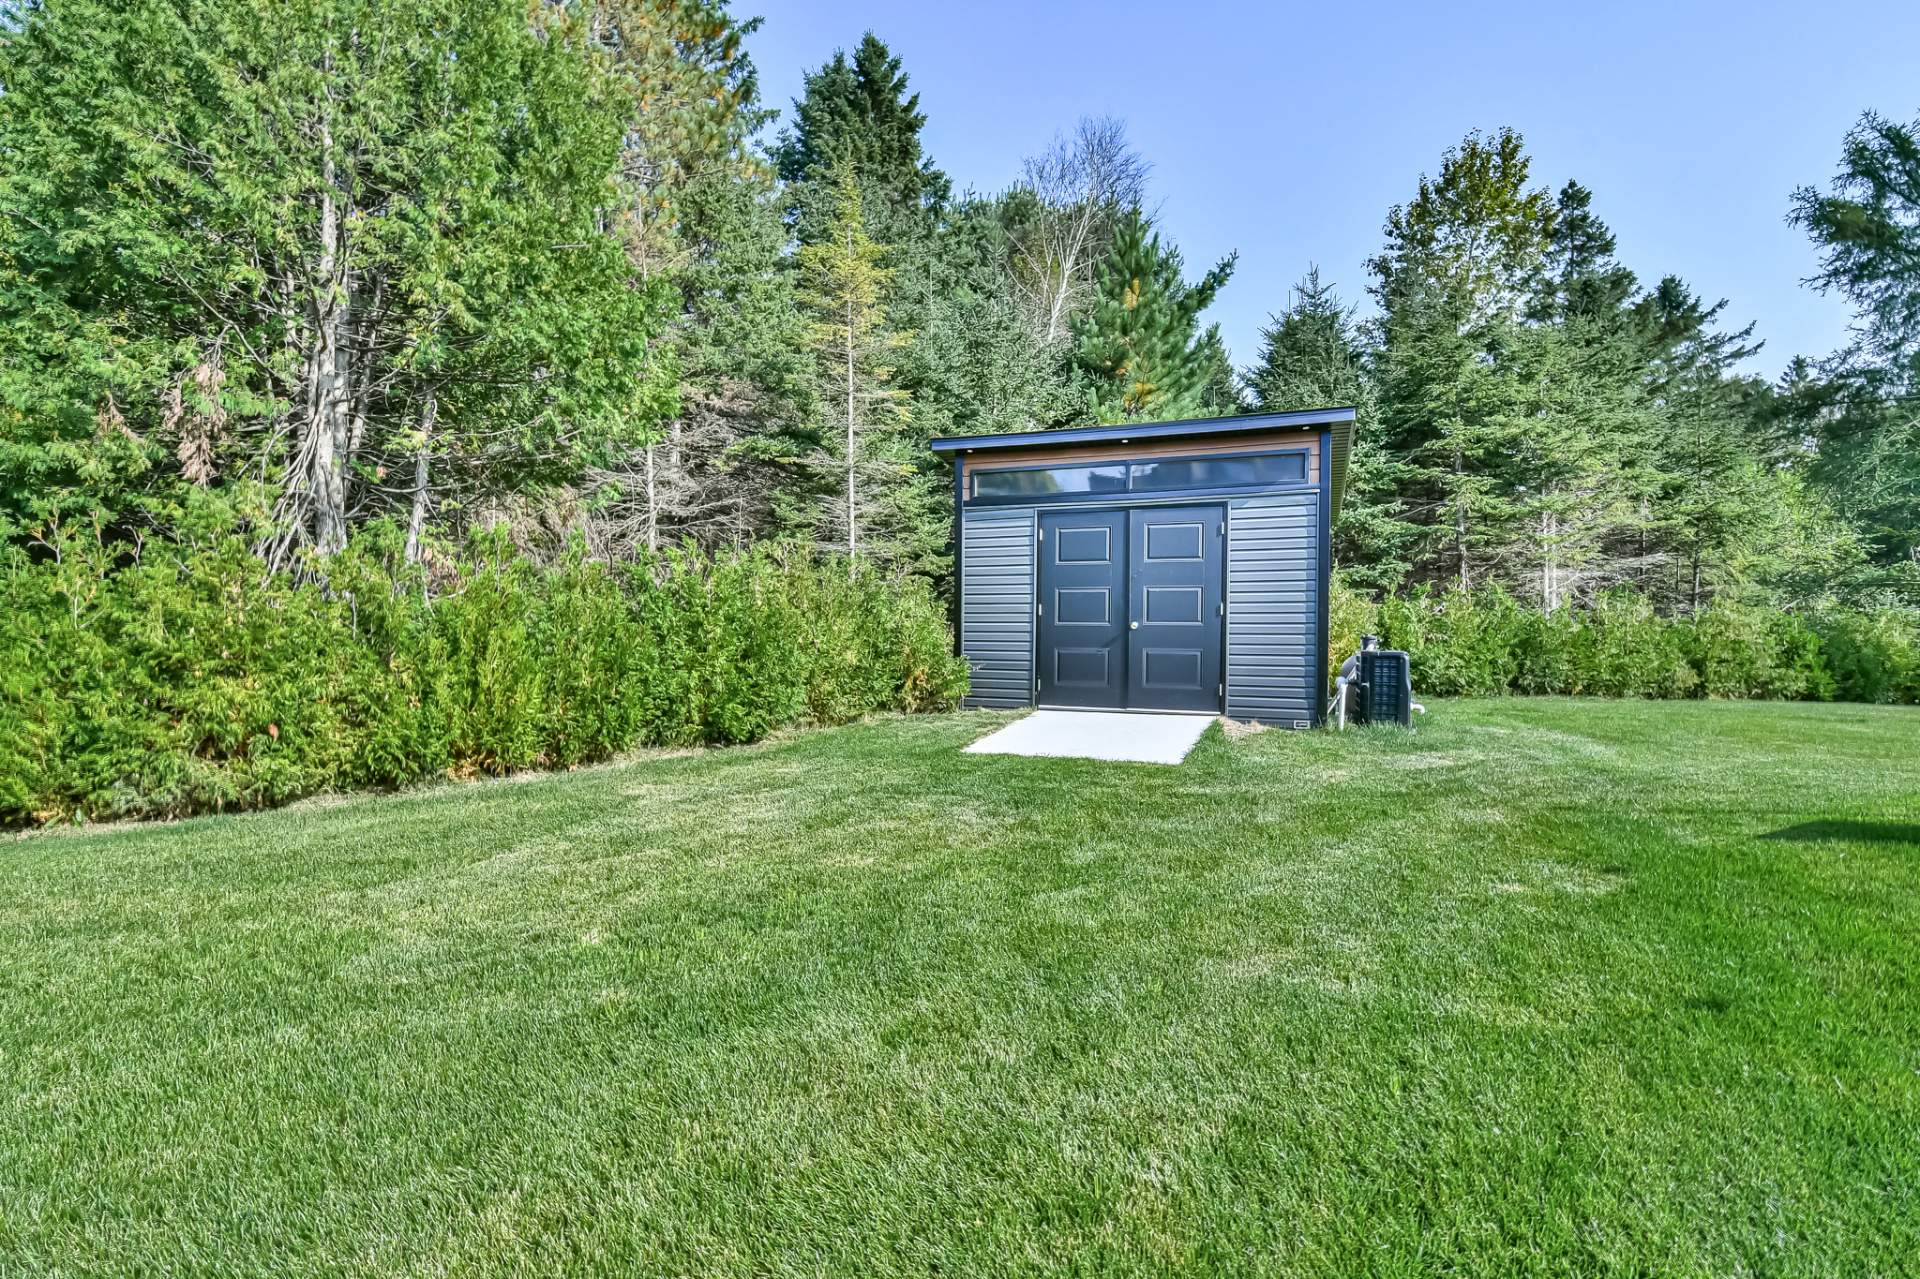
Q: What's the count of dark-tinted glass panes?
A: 2